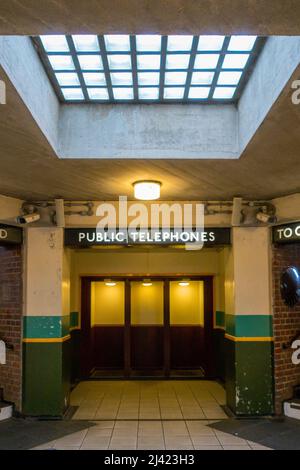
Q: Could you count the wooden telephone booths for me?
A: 3